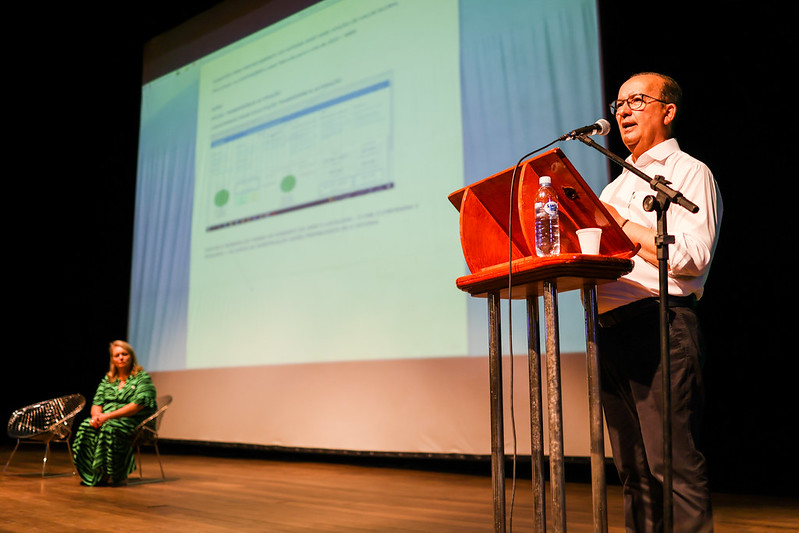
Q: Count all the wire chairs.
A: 2